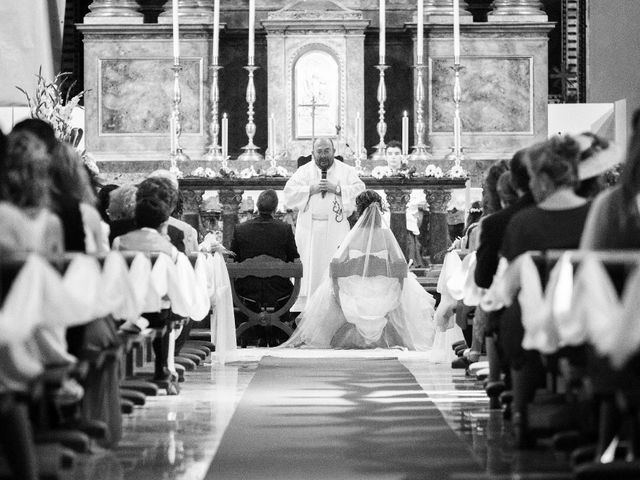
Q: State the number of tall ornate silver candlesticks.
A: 6